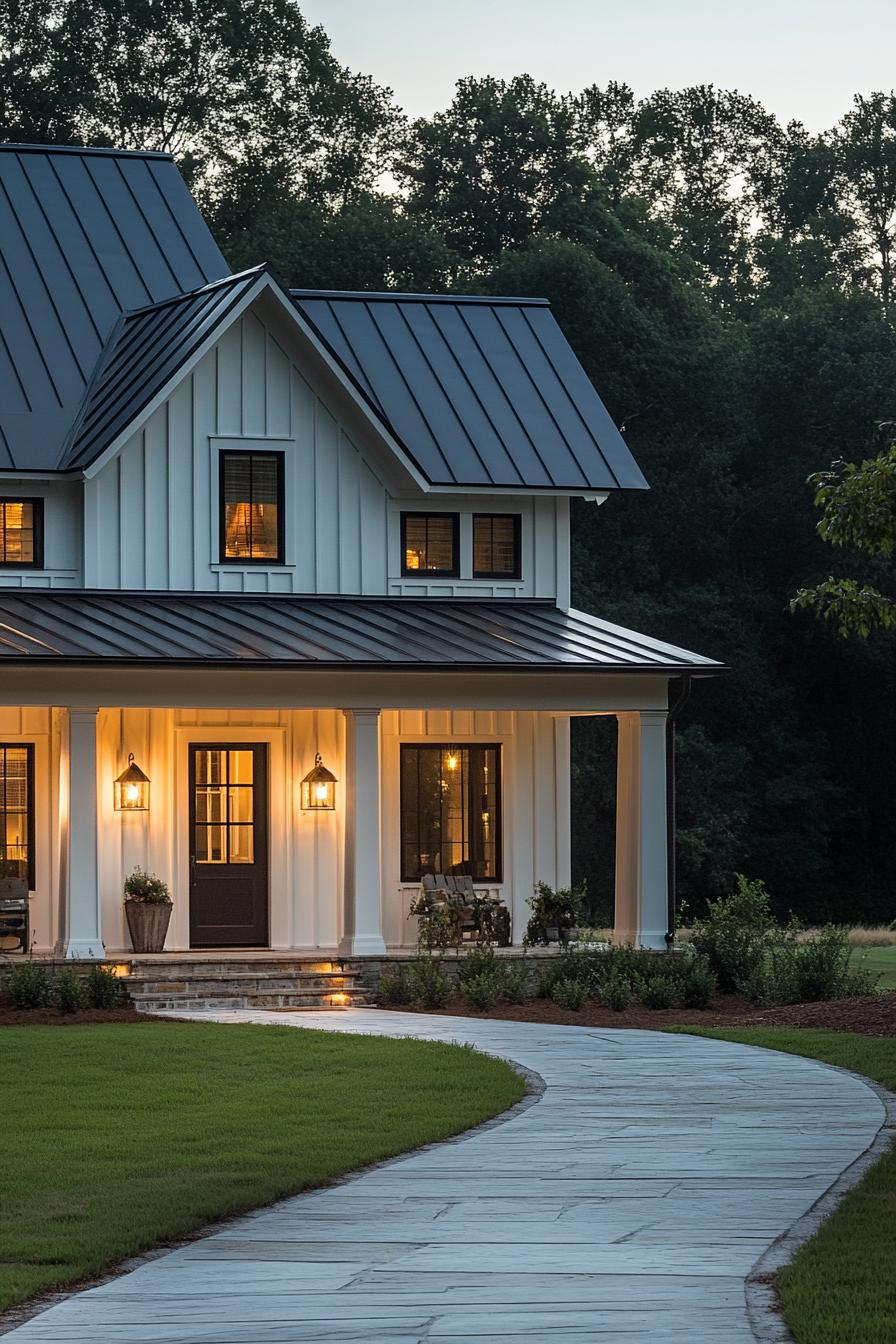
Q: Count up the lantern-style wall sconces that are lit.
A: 2